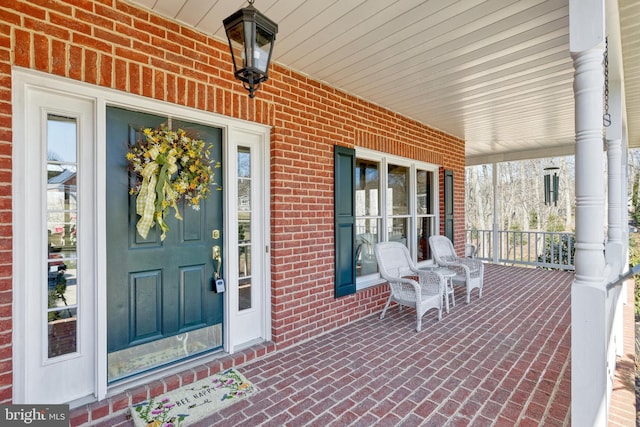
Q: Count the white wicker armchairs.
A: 2